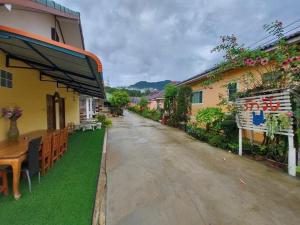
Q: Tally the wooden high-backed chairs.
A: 3